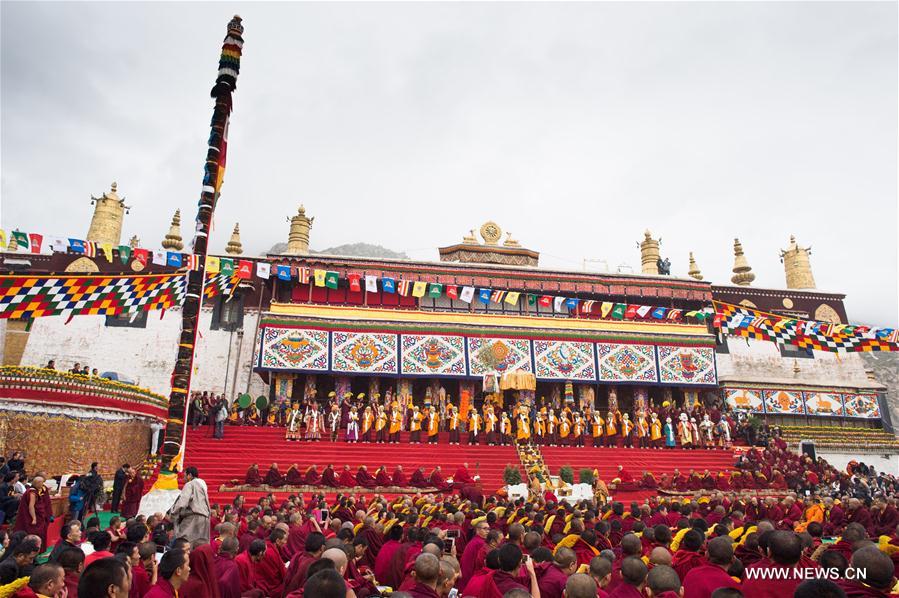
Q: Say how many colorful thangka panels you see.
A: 11